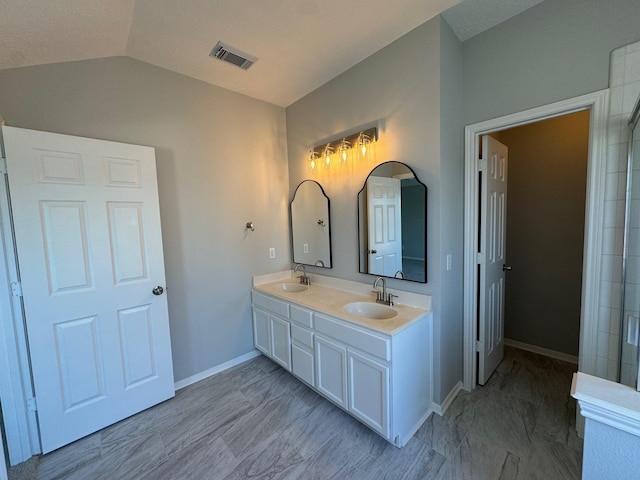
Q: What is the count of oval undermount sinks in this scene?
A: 2